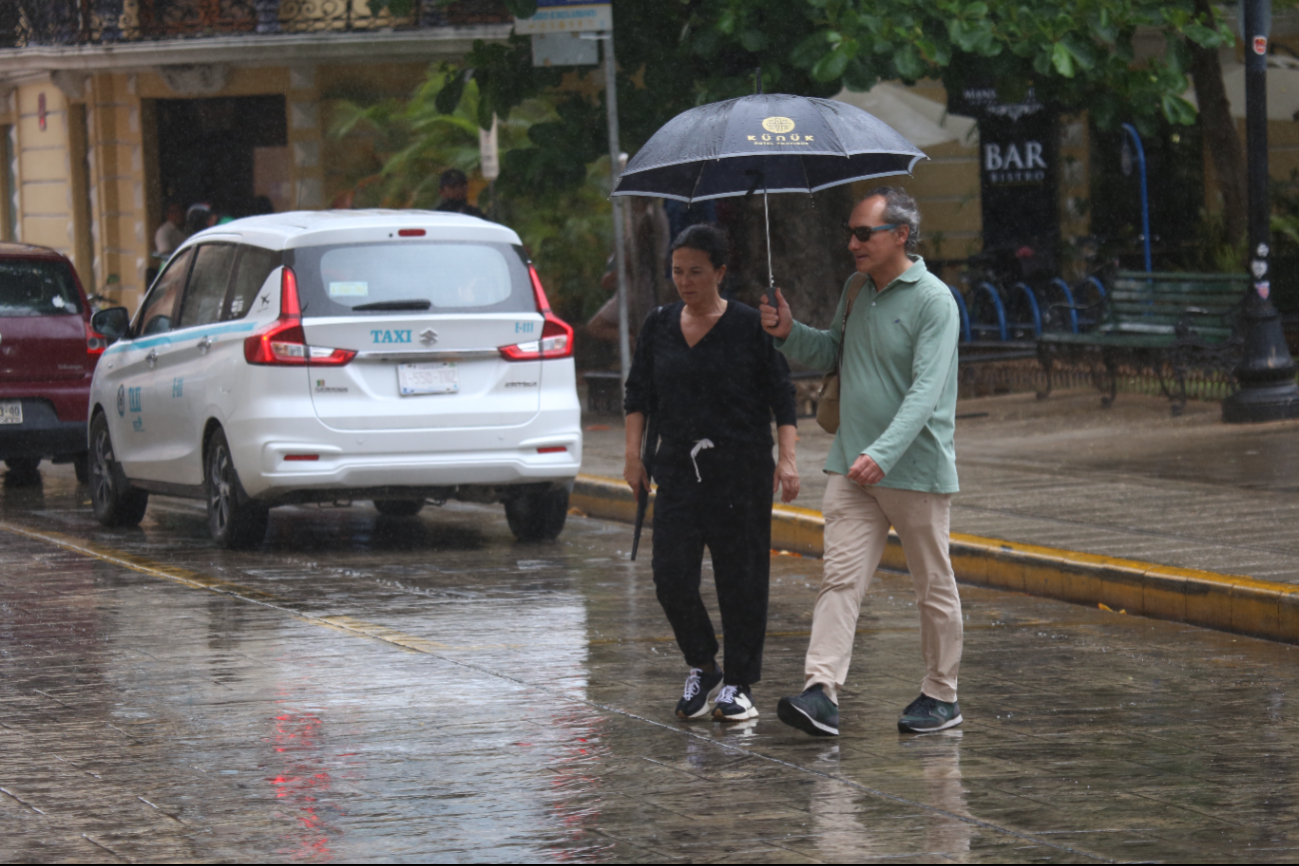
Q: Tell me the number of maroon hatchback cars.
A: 1